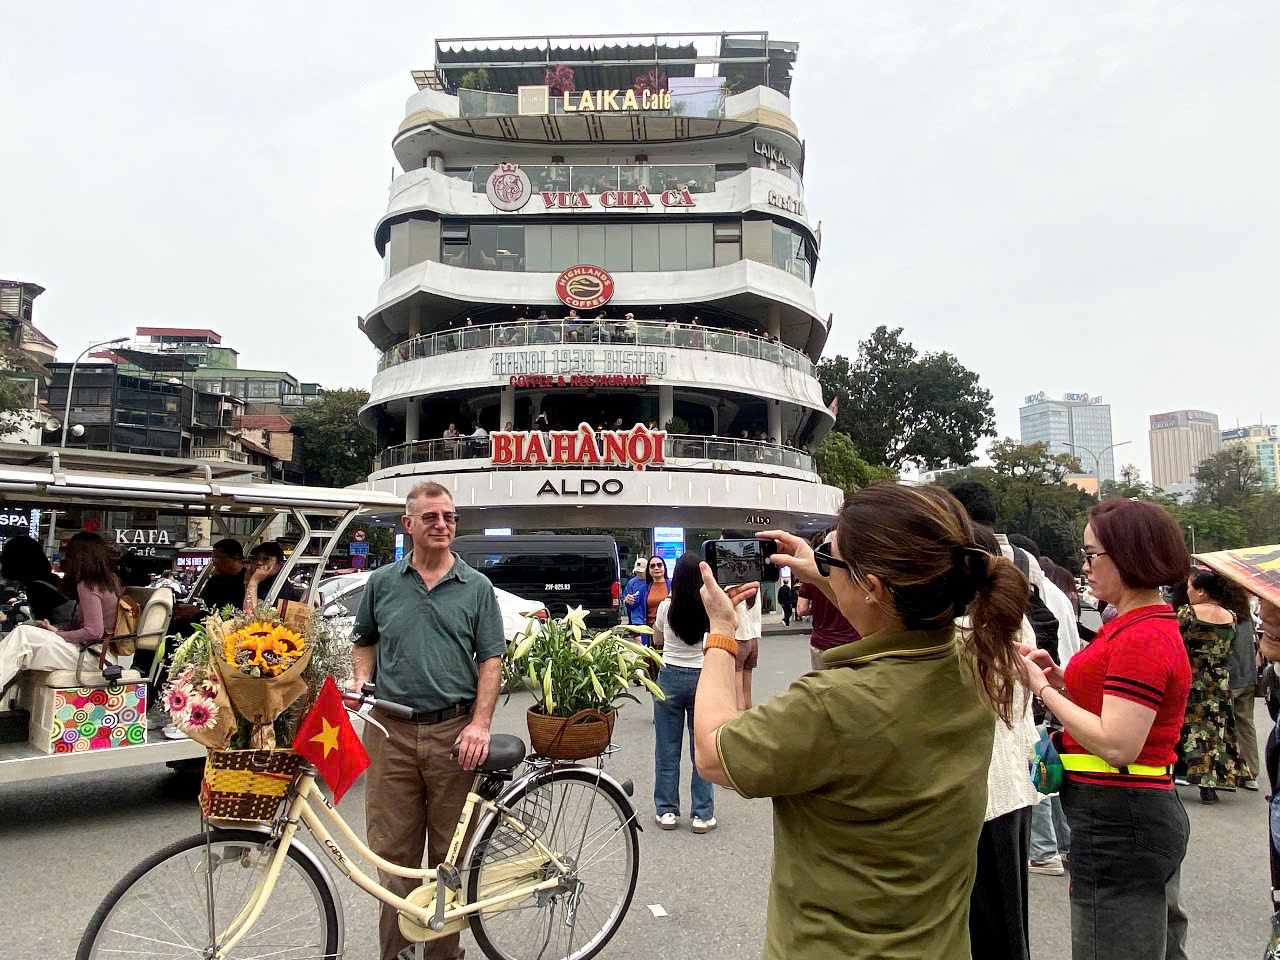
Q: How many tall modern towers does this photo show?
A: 3